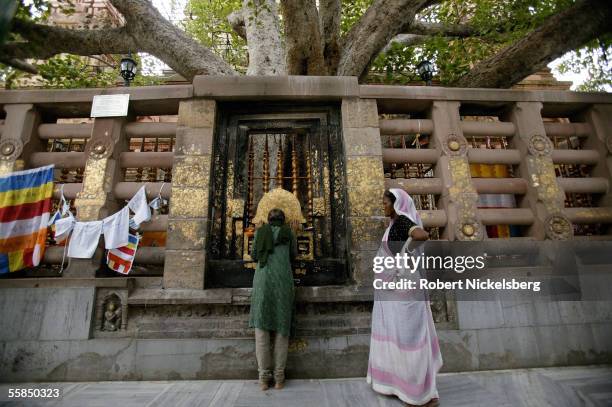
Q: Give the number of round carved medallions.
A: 6